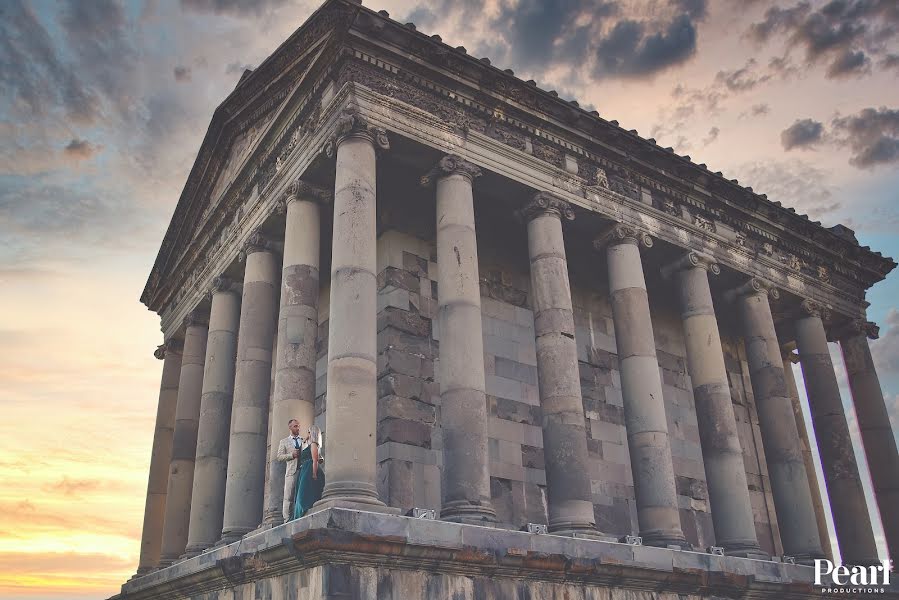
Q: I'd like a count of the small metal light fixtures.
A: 5